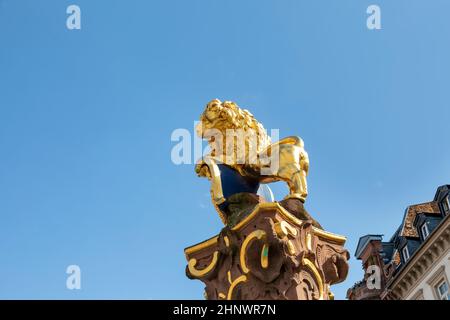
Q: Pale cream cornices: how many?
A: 1